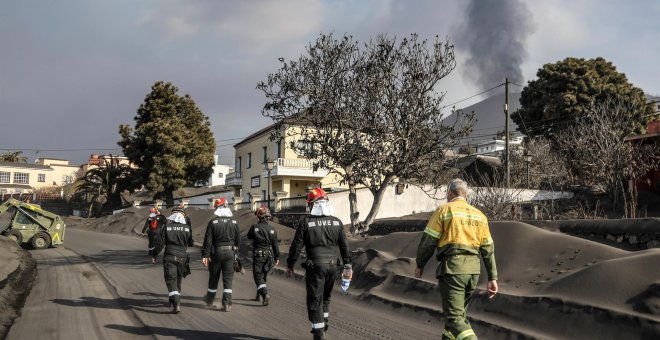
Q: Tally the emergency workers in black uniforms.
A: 5